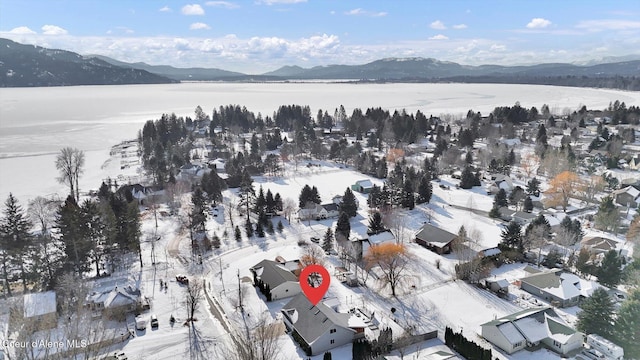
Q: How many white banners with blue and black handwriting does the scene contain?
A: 0